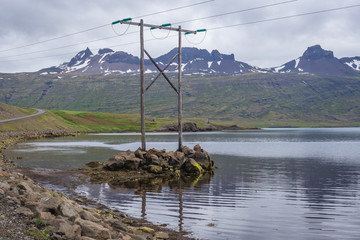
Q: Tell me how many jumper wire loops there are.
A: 3